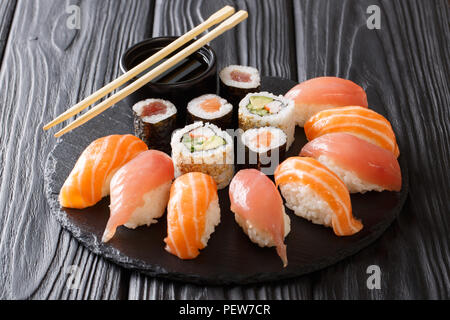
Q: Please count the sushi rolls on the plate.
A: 6